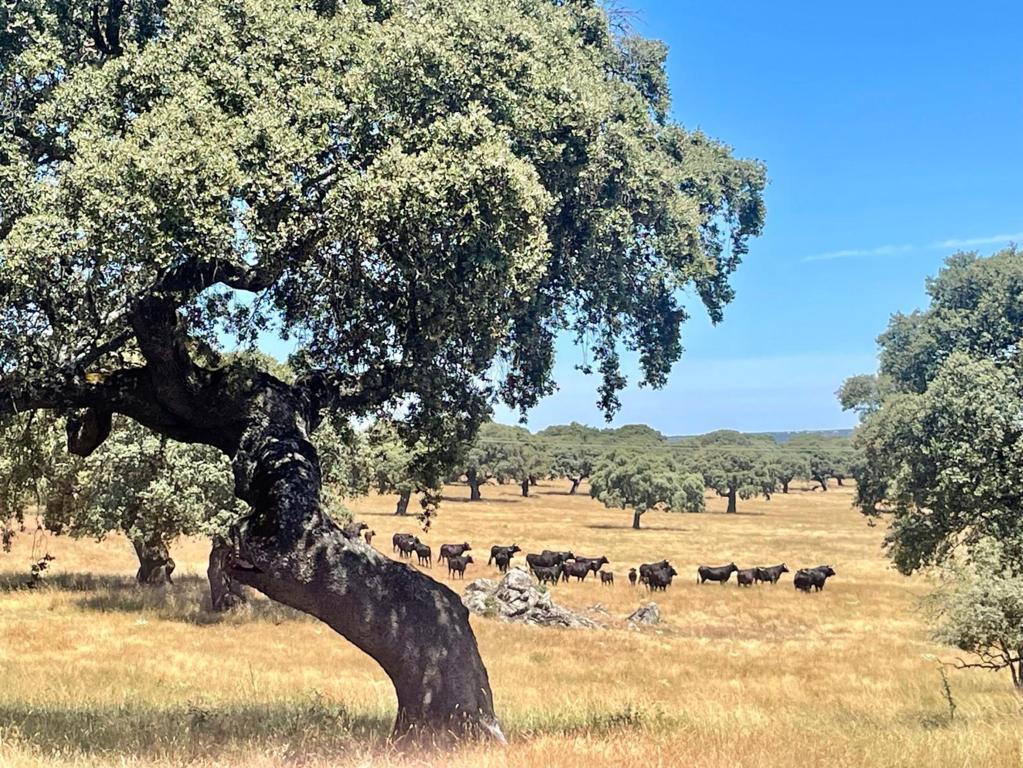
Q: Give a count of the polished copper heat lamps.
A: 0